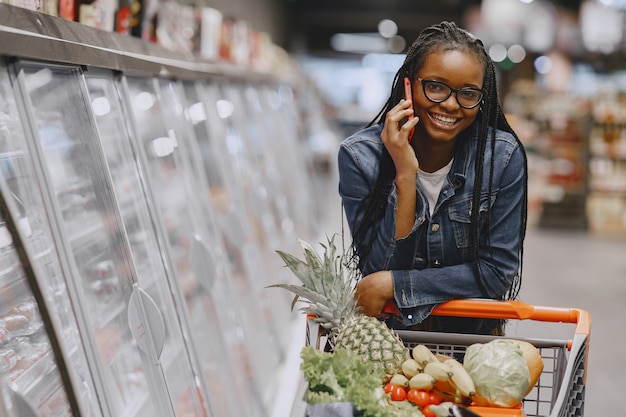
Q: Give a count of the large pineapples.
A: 1